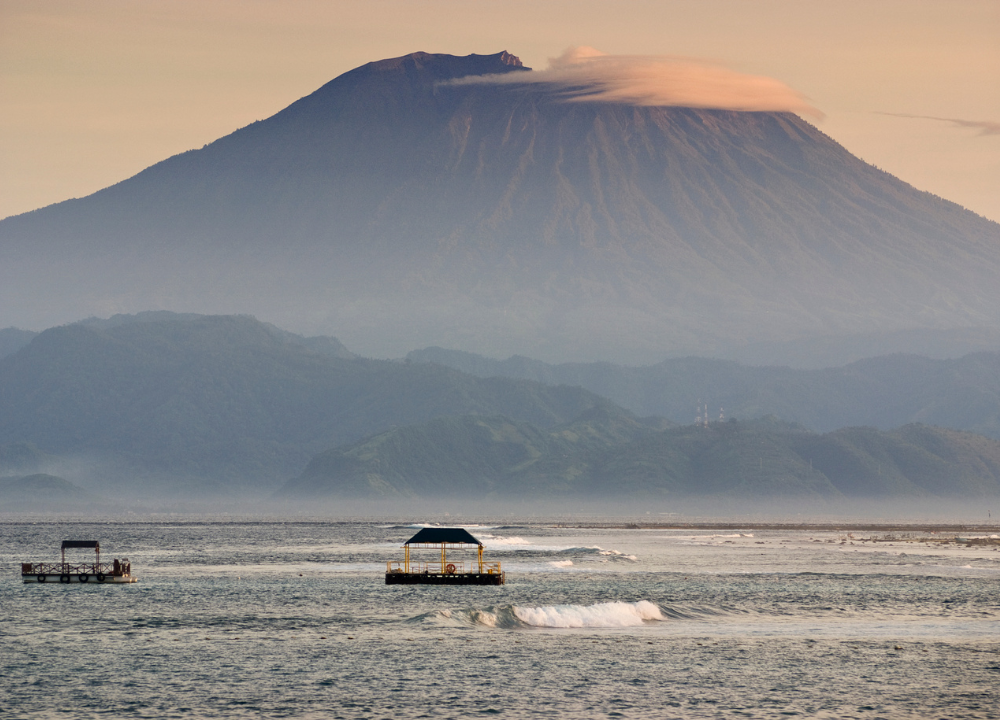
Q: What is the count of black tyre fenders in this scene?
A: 4